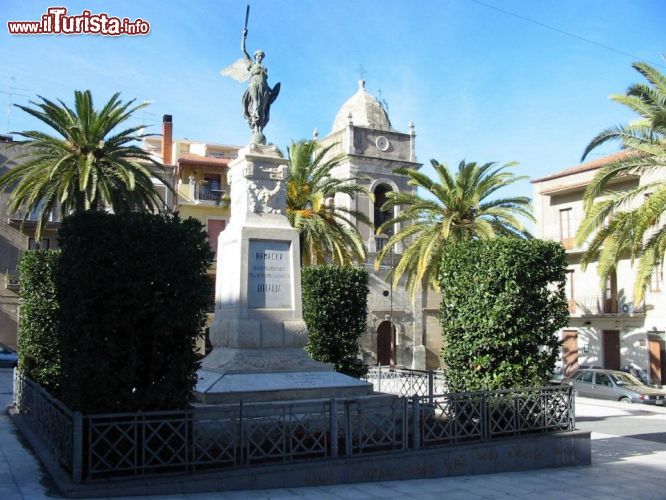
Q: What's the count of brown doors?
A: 4